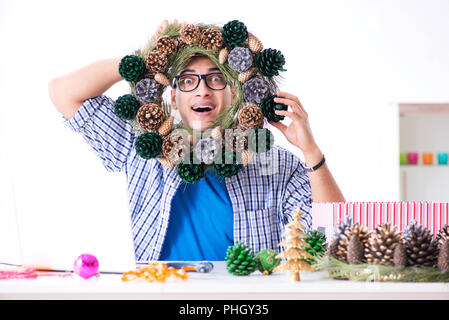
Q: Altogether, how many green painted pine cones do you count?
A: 11